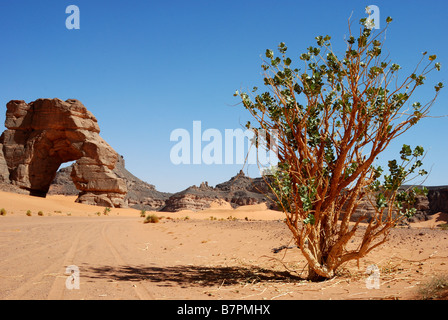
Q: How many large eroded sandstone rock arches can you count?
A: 1